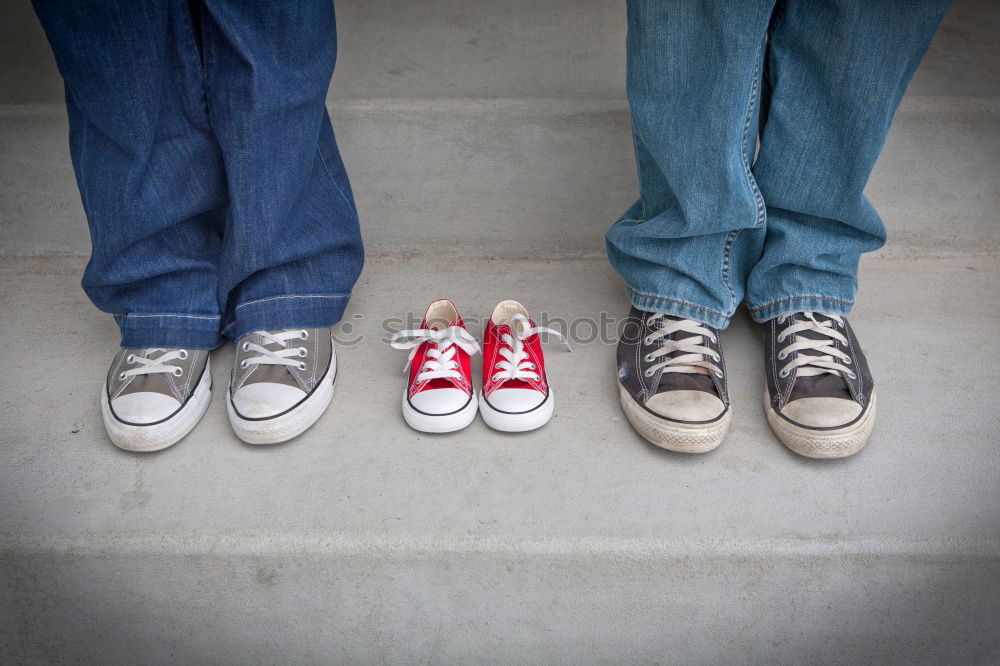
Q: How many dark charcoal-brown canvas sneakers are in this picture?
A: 2